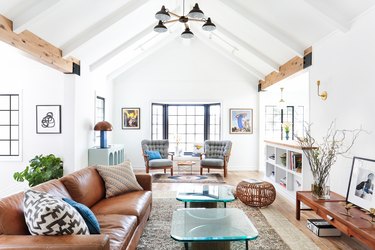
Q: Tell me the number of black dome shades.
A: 5